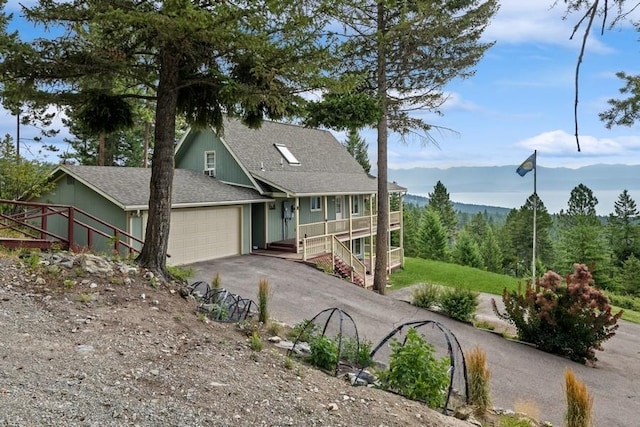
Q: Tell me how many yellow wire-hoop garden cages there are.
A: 0